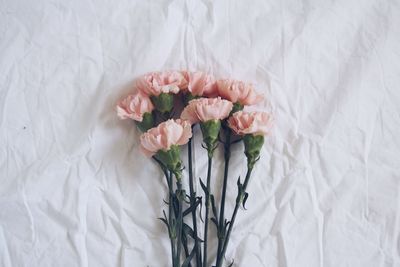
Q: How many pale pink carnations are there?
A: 7